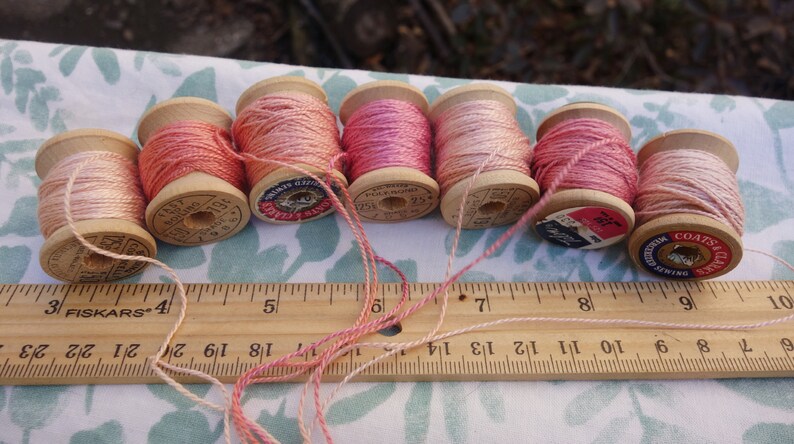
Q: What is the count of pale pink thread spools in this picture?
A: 3